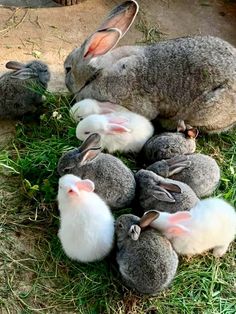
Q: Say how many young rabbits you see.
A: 10